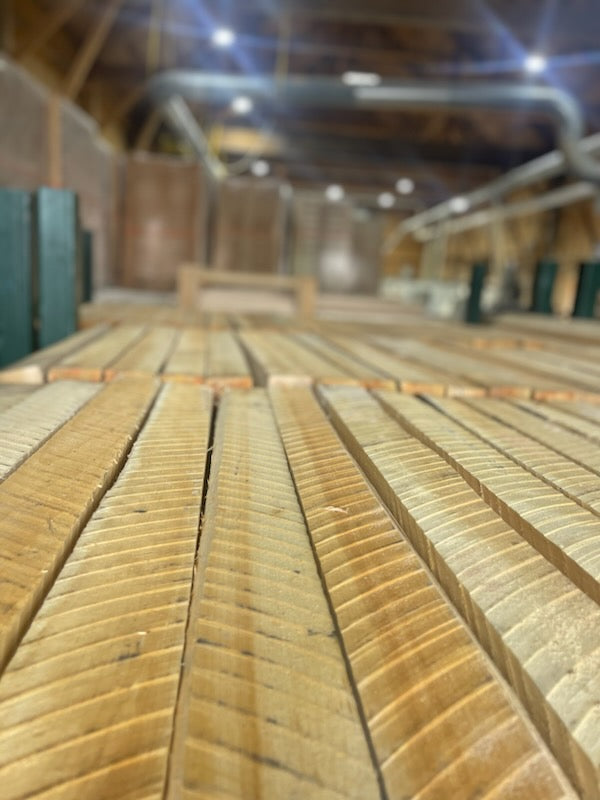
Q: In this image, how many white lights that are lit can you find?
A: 9